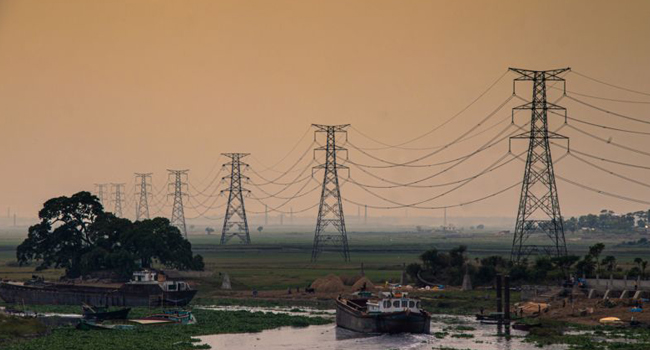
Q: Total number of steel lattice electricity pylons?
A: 7